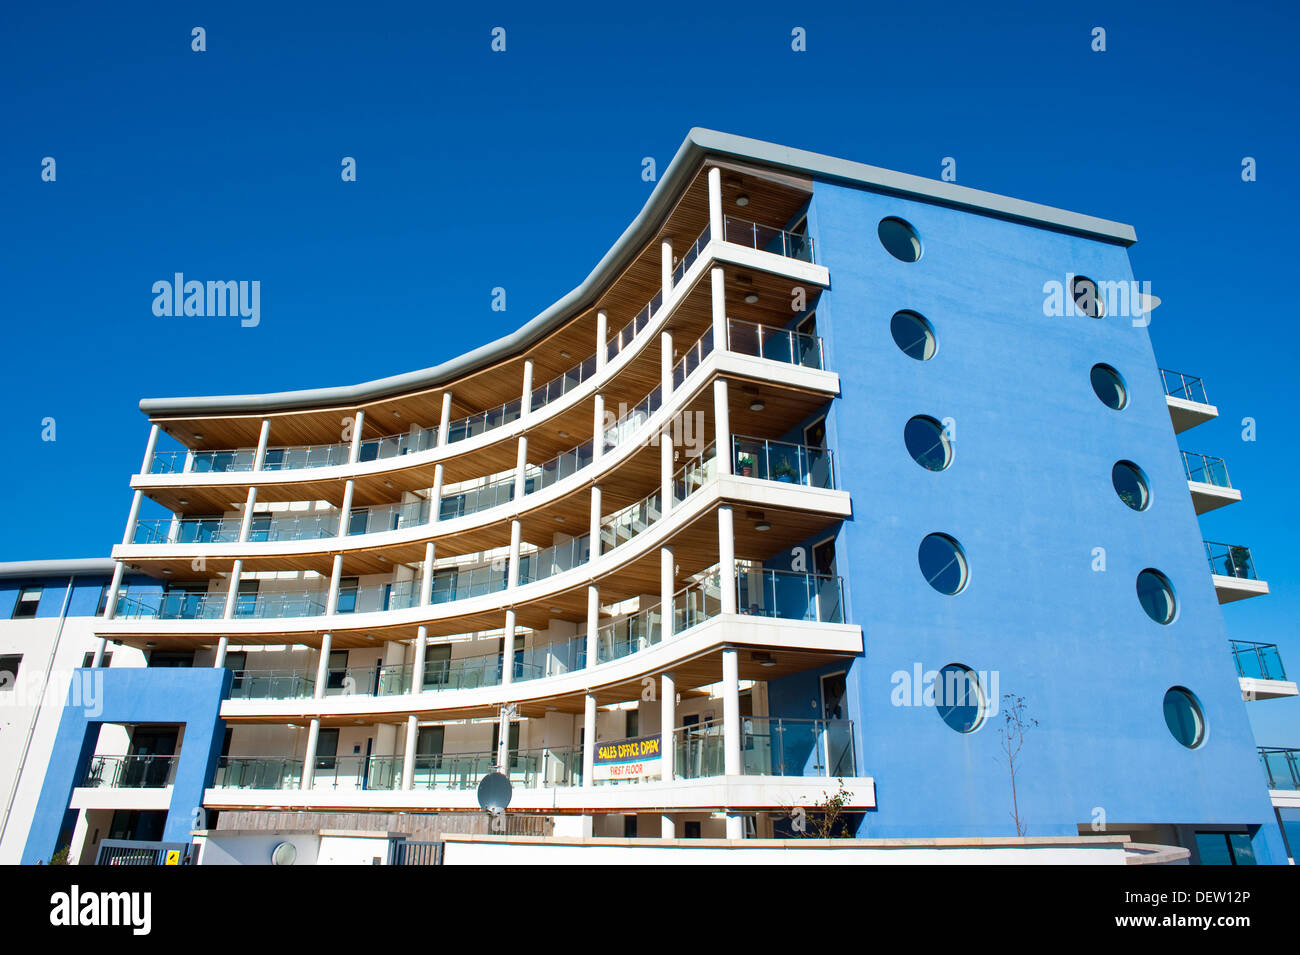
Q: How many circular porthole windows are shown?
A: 10